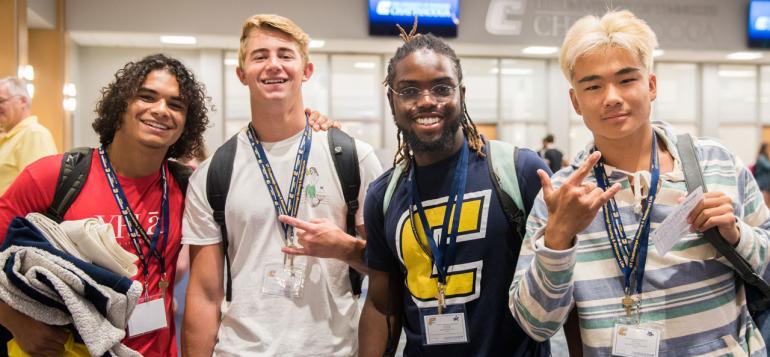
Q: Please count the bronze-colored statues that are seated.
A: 0